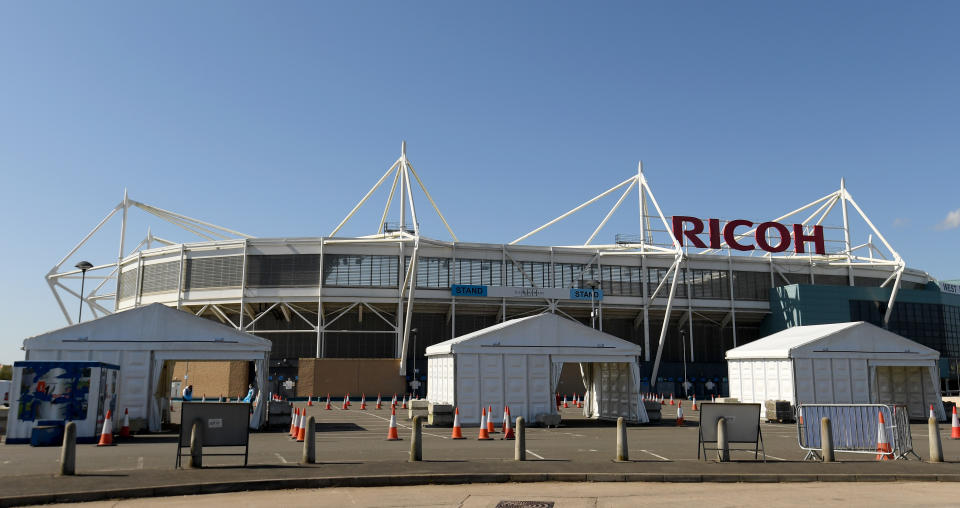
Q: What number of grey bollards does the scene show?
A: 9